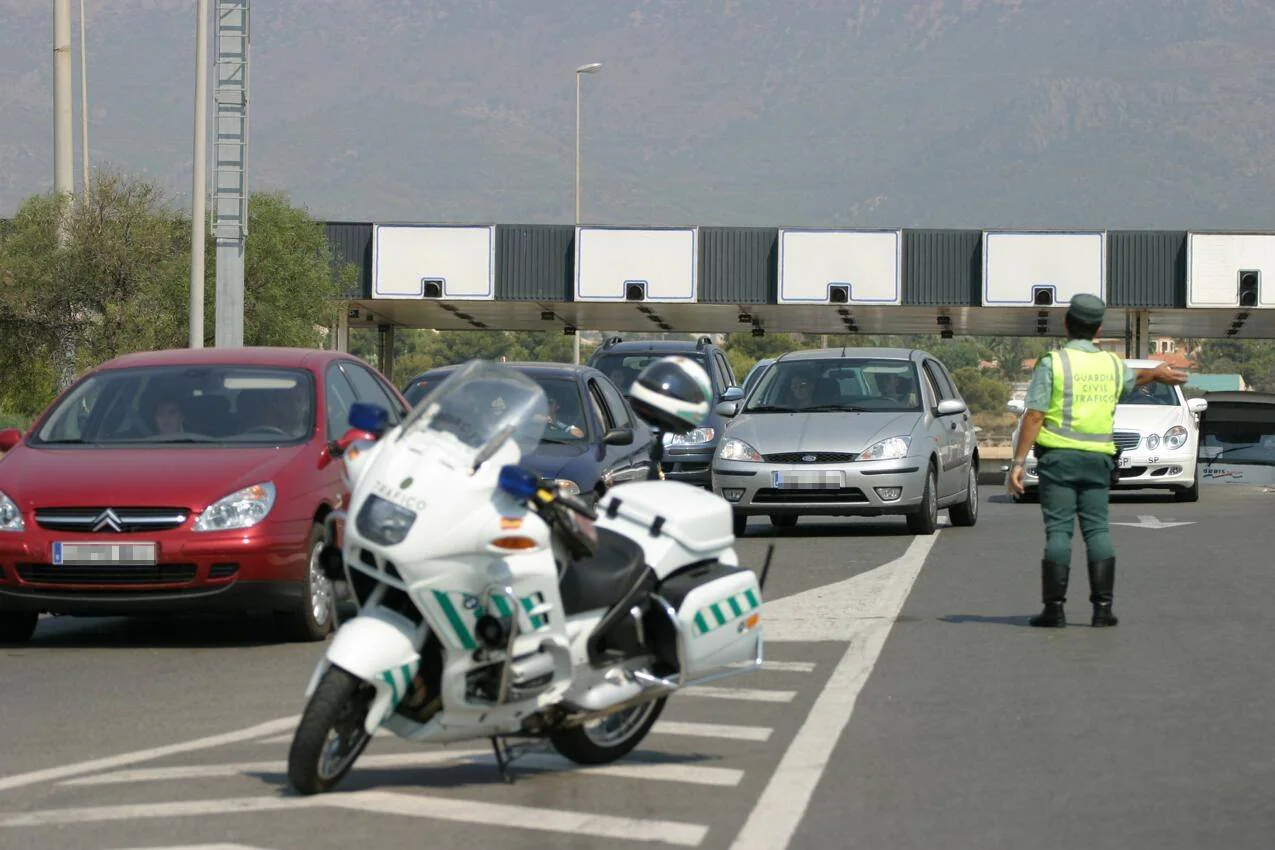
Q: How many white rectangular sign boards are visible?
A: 5